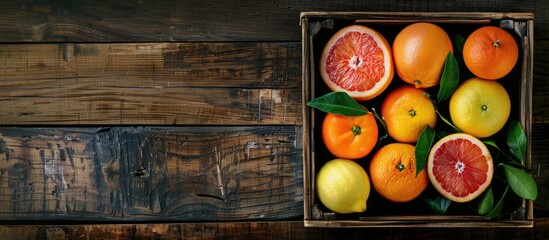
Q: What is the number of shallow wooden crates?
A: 1